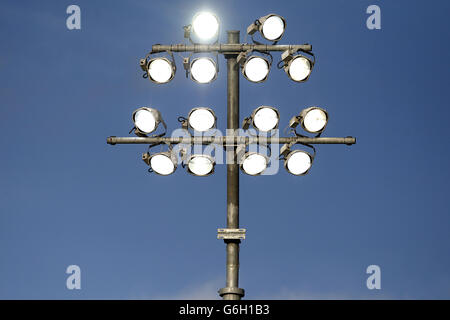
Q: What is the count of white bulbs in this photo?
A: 14